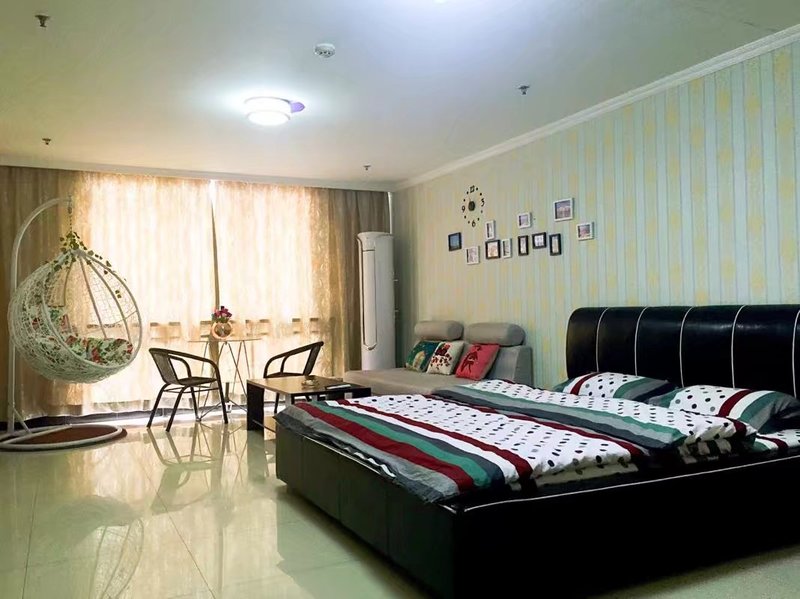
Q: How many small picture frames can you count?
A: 11